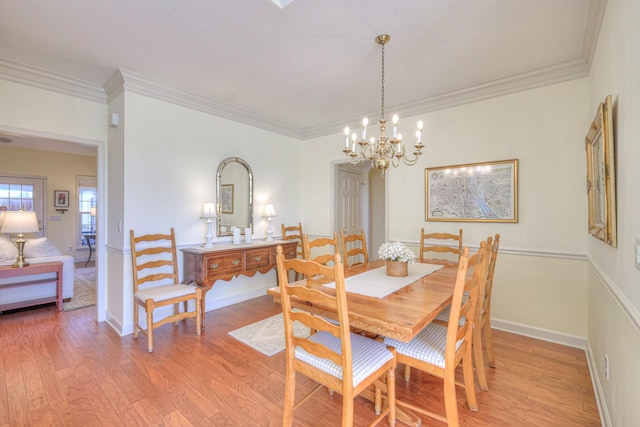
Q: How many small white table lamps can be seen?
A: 2